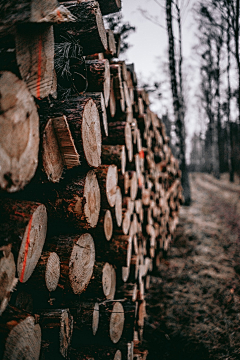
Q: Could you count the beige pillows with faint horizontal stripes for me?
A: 0